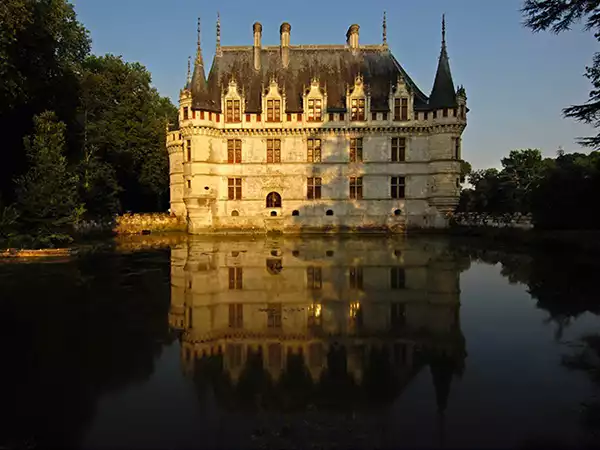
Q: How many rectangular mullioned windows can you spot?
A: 14